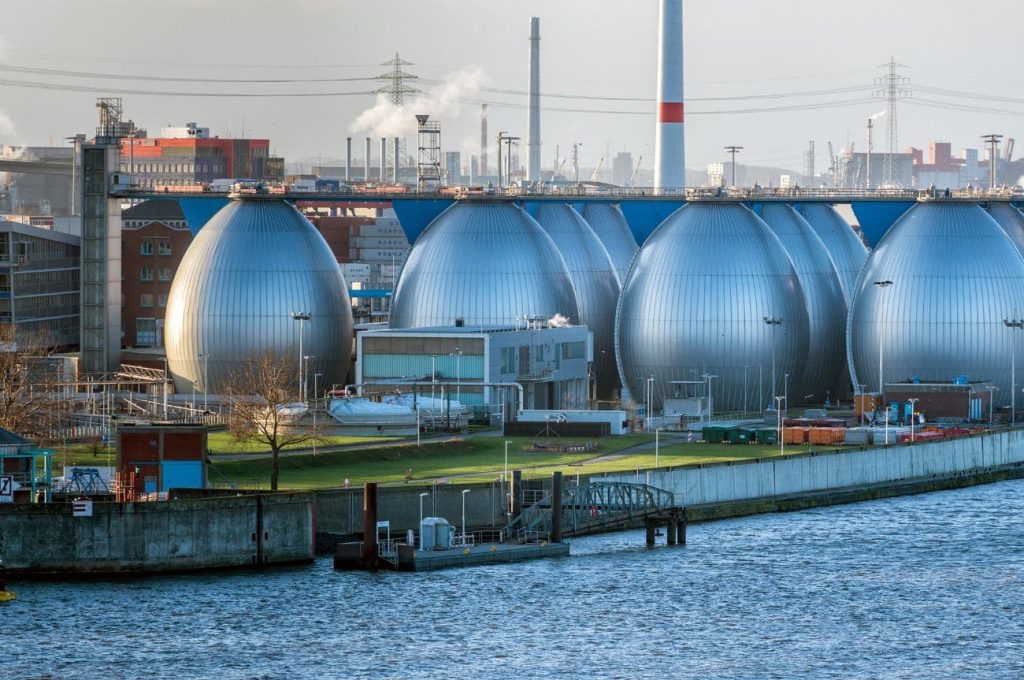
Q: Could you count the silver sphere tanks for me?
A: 9